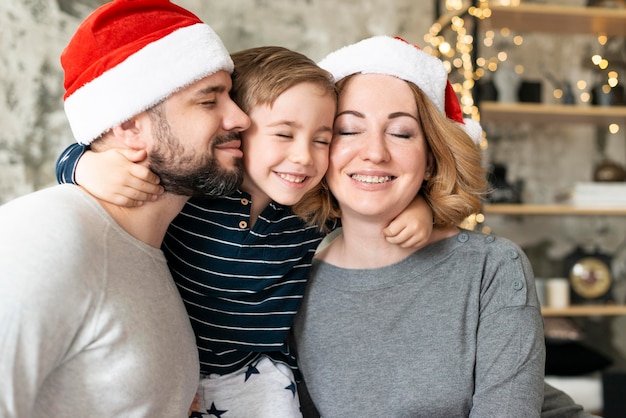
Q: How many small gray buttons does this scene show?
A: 4